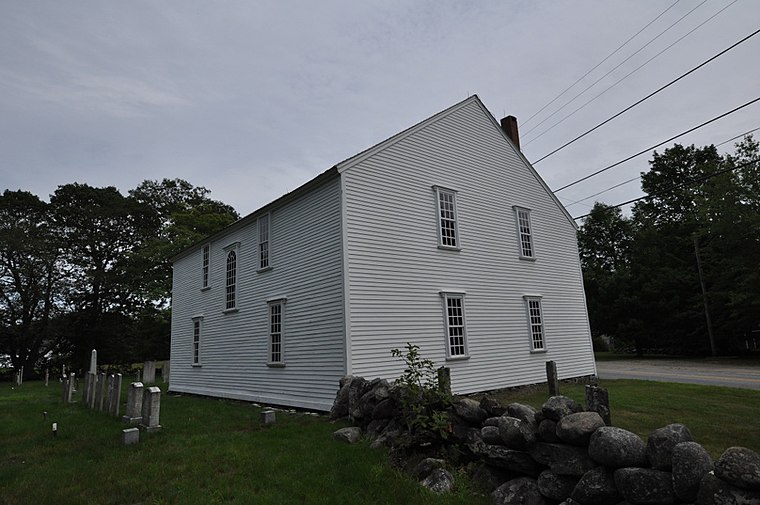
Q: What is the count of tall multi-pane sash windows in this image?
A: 9